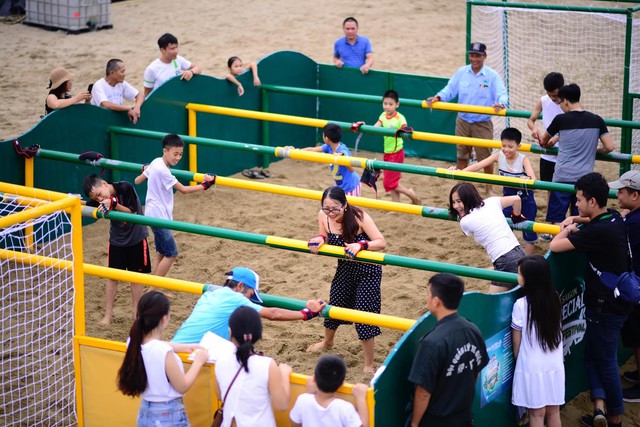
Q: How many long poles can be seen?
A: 6